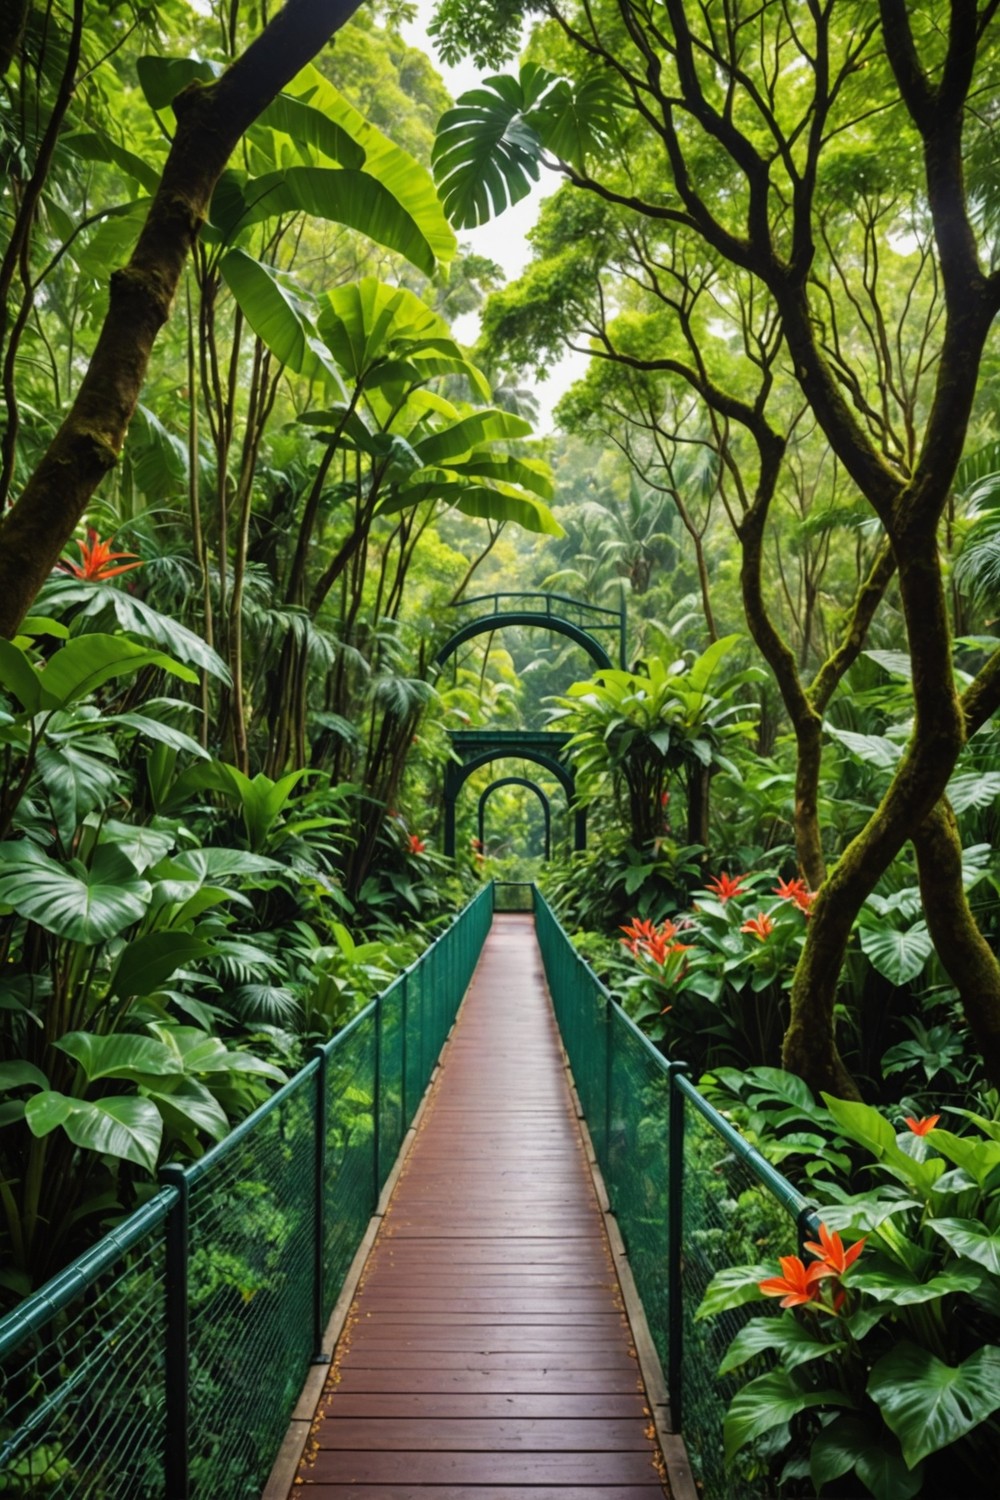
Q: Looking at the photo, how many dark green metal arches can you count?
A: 3